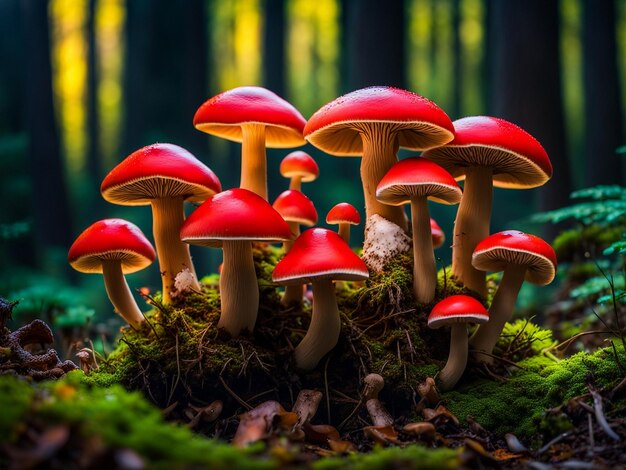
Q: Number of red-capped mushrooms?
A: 14